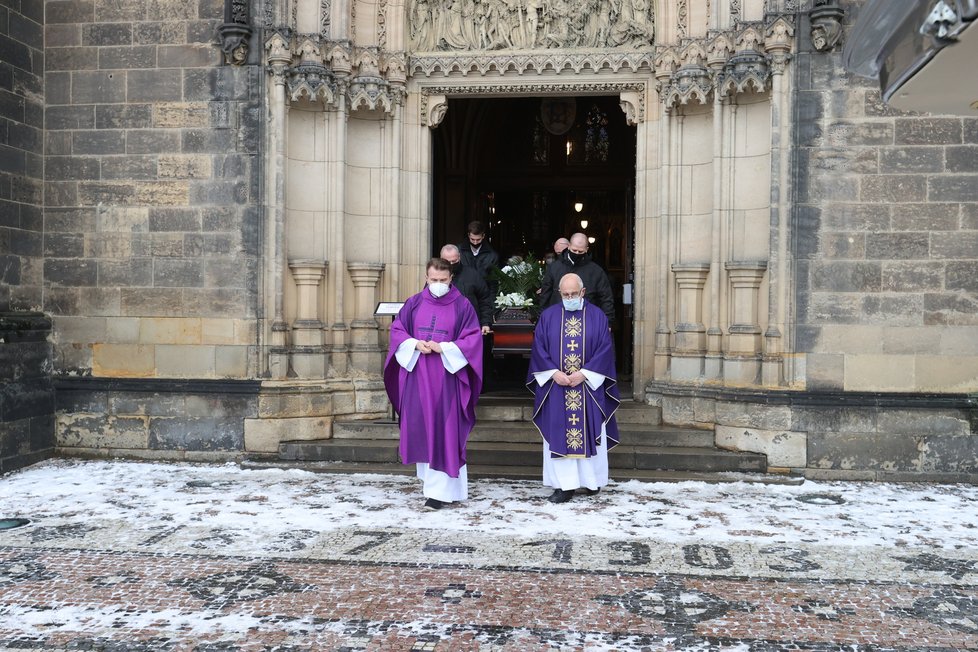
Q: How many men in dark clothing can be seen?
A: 4